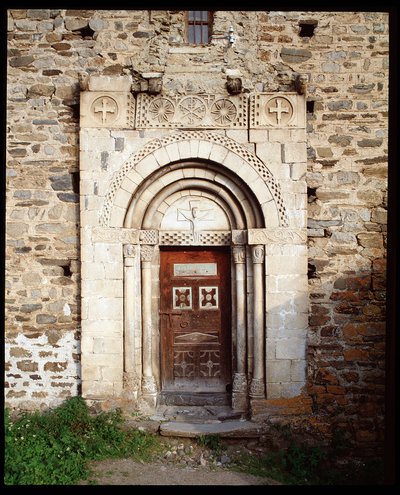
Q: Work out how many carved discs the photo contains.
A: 5